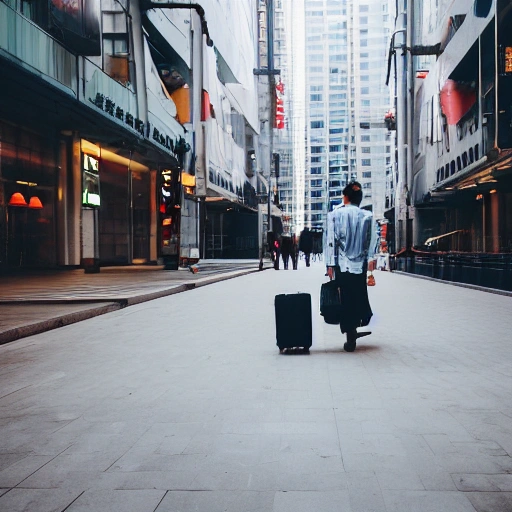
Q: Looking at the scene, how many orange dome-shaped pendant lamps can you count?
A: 2